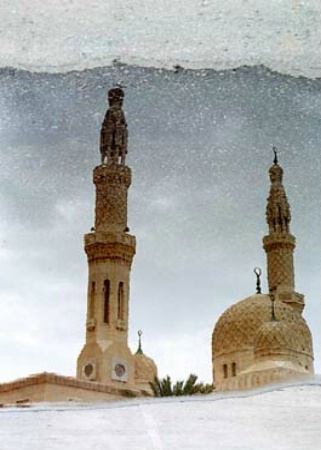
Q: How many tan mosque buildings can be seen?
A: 2